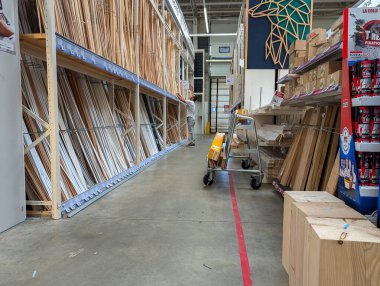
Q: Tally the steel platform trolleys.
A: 1